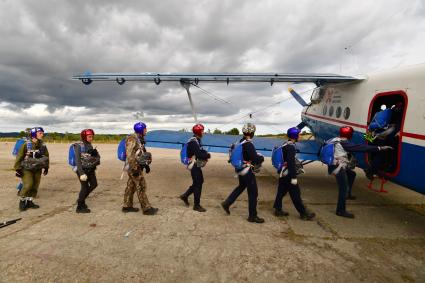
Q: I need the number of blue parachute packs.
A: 8